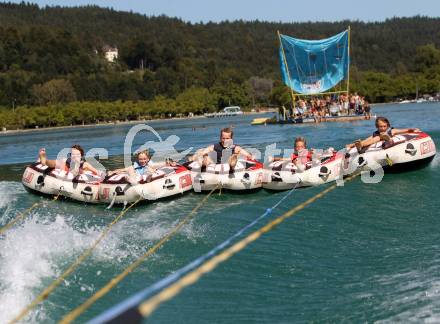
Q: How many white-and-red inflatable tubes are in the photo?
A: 5